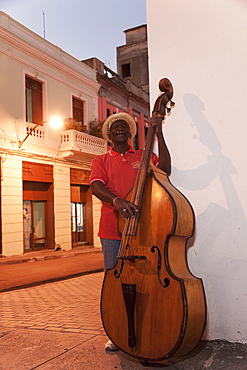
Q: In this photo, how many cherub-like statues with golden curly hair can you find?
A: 0